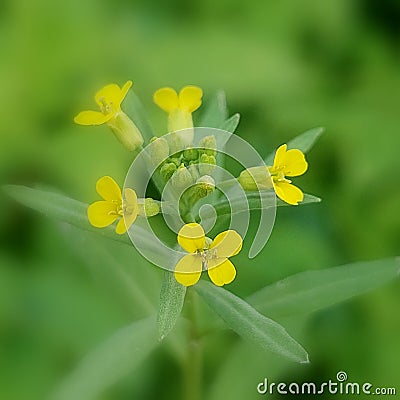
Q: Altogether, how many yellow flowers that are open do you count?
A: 5